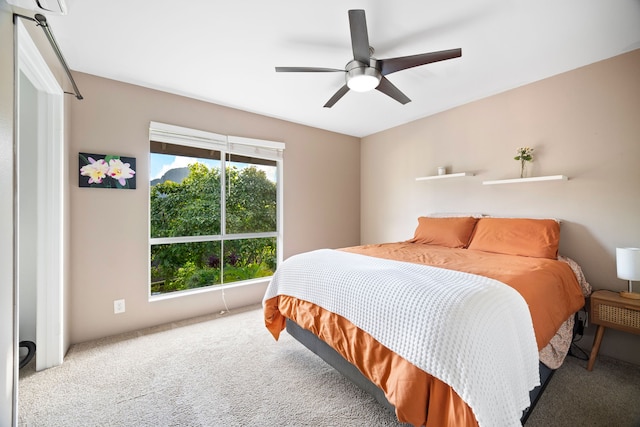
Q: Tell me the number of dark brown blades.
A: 5